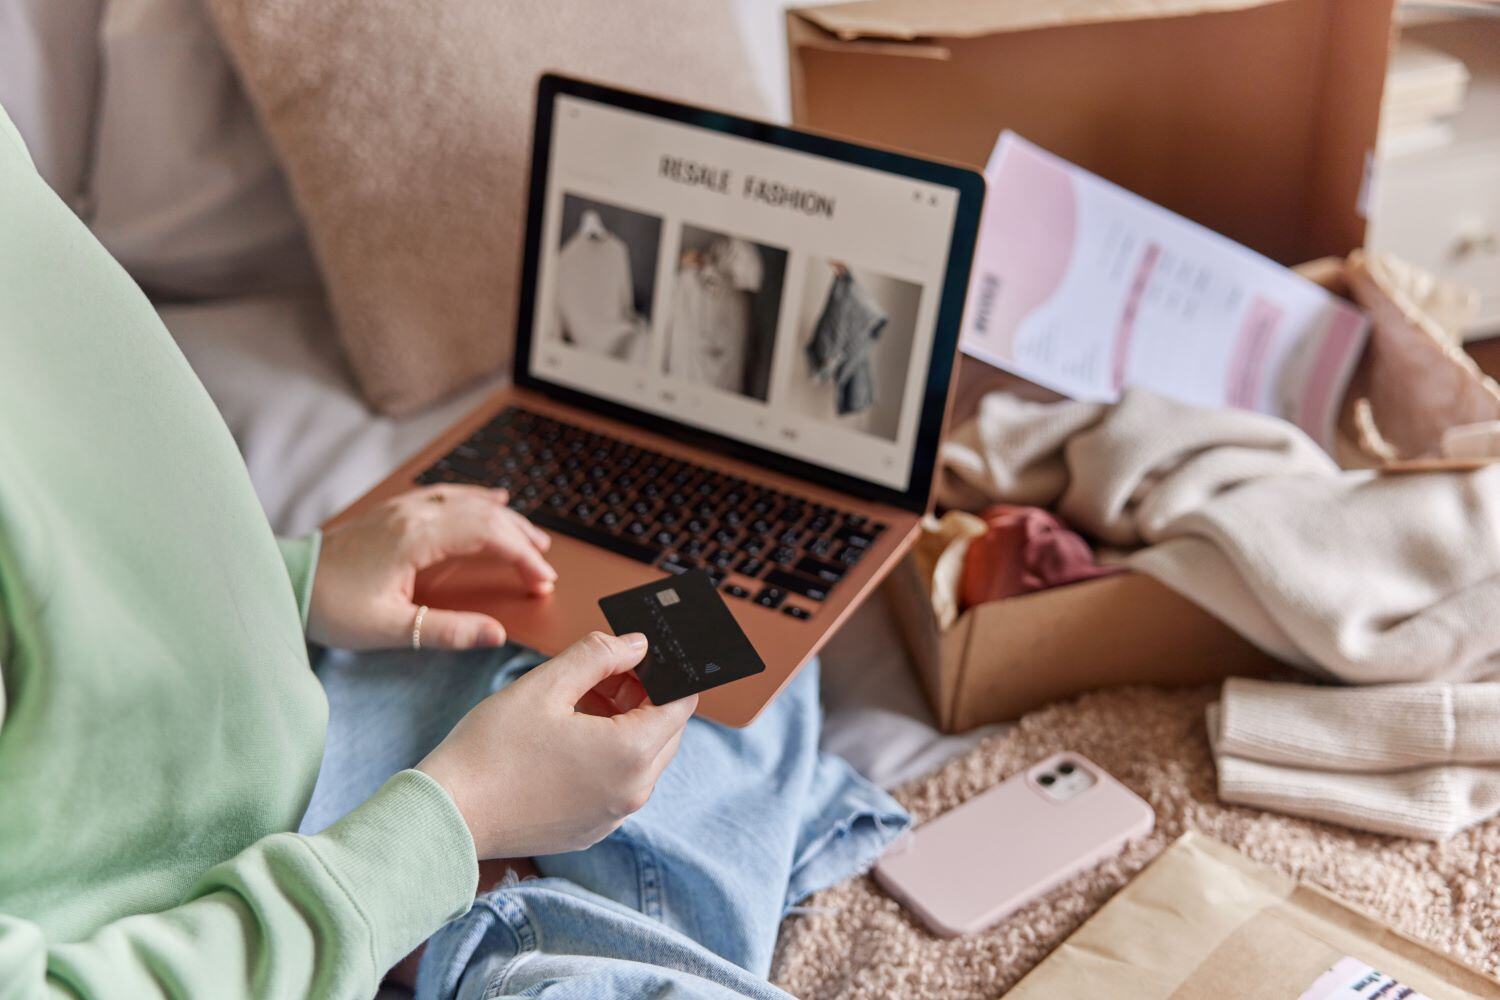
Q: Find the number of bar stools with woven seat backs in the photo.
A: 0